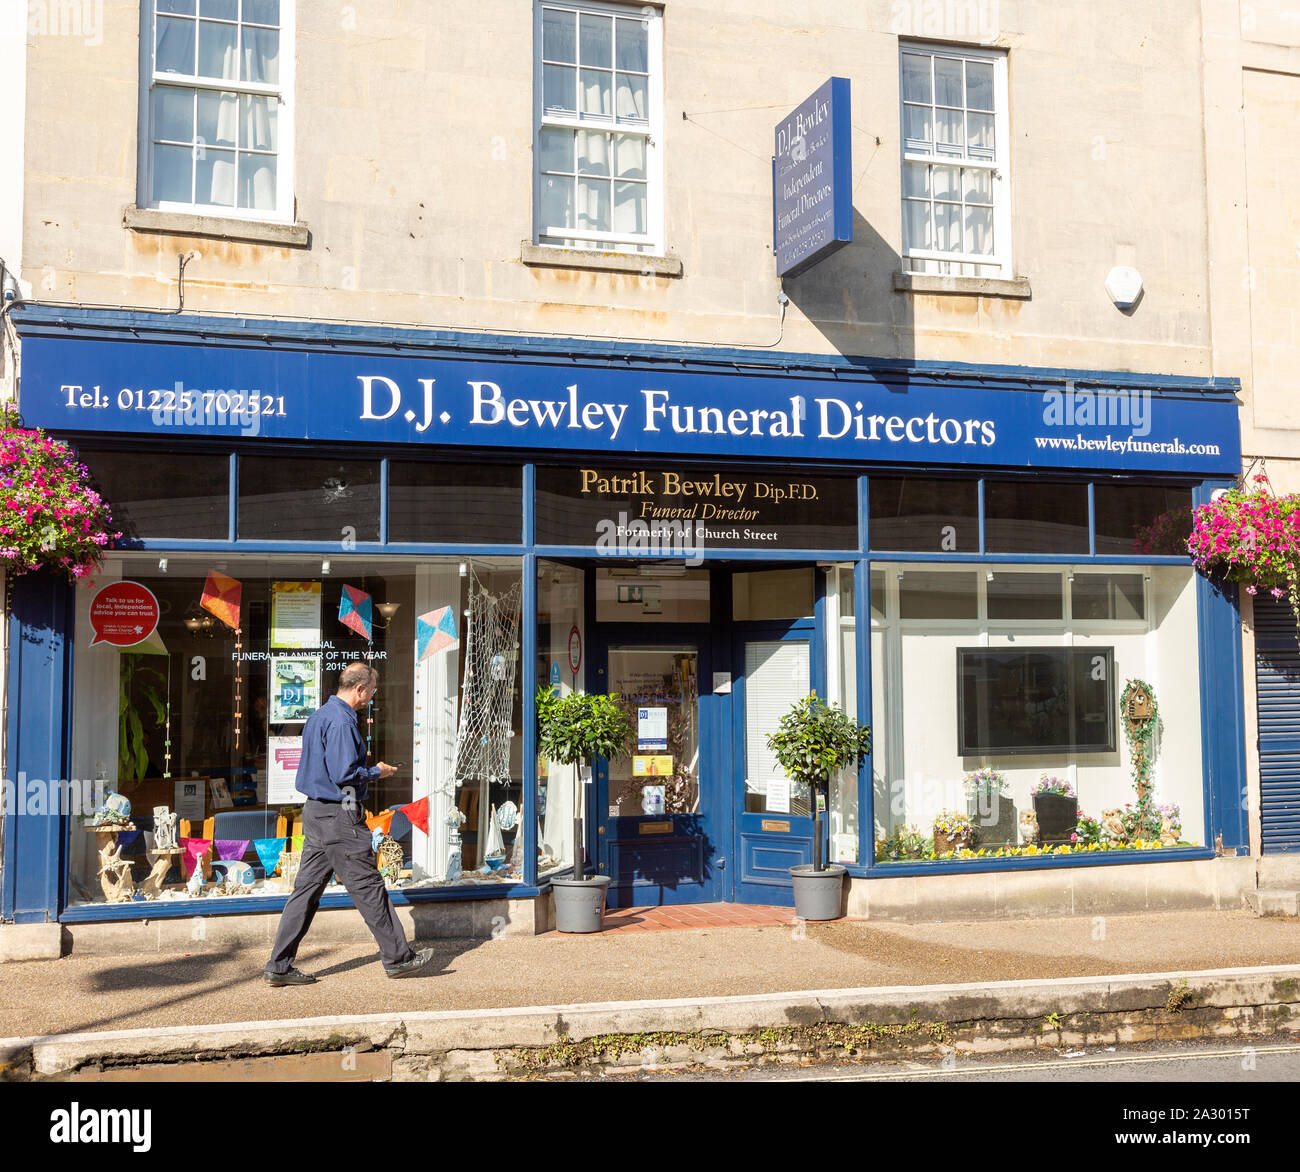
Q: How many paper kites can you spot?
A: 4